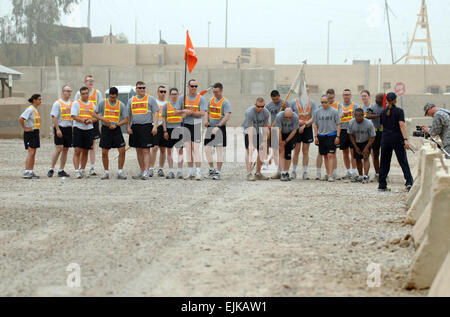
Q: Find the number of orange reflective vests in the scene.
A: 14